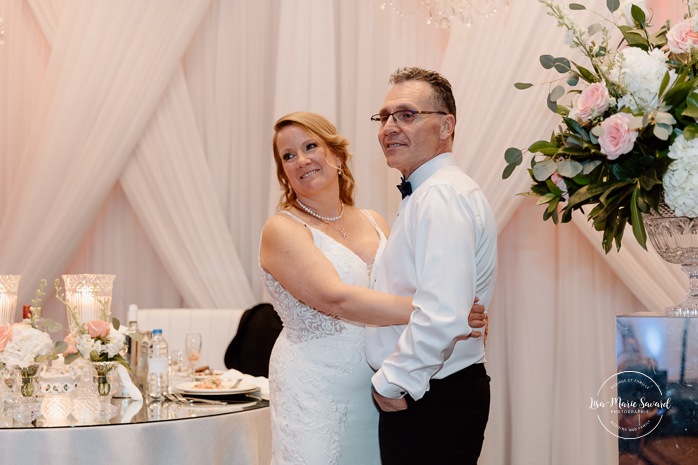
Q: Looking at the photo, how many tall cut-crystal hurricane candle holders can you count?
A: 2